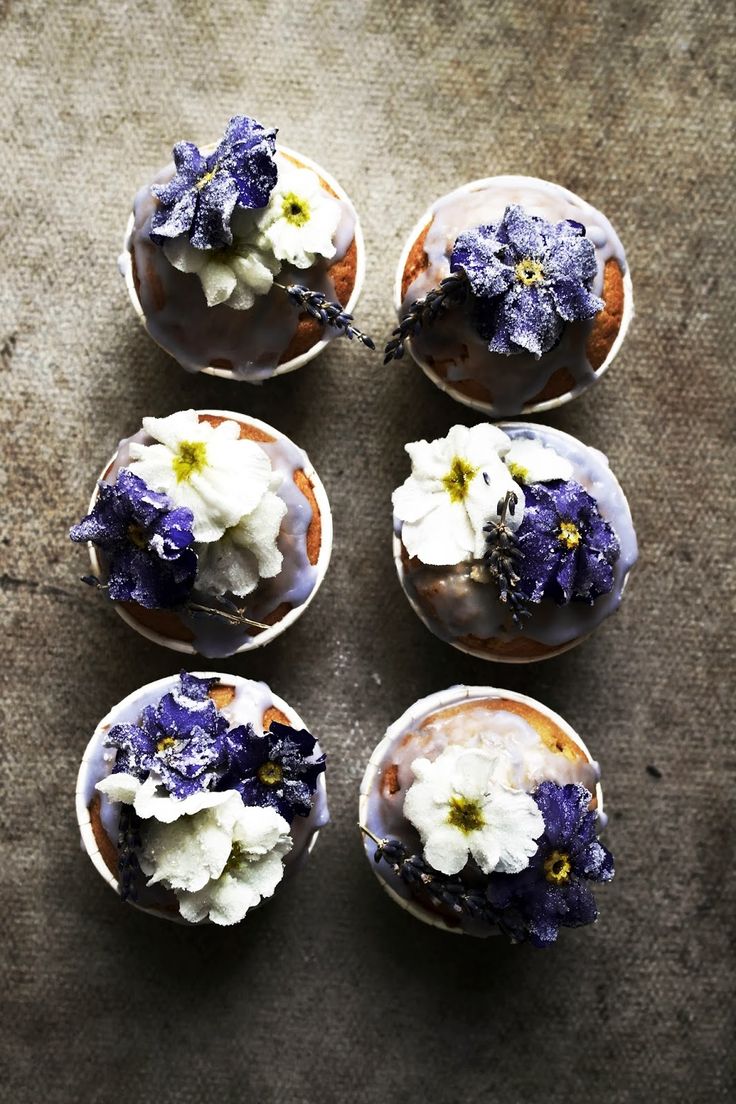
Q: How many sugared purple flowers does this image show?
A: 7